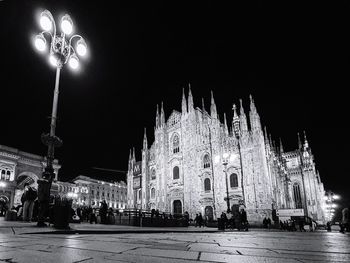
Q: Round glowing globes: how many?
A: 6